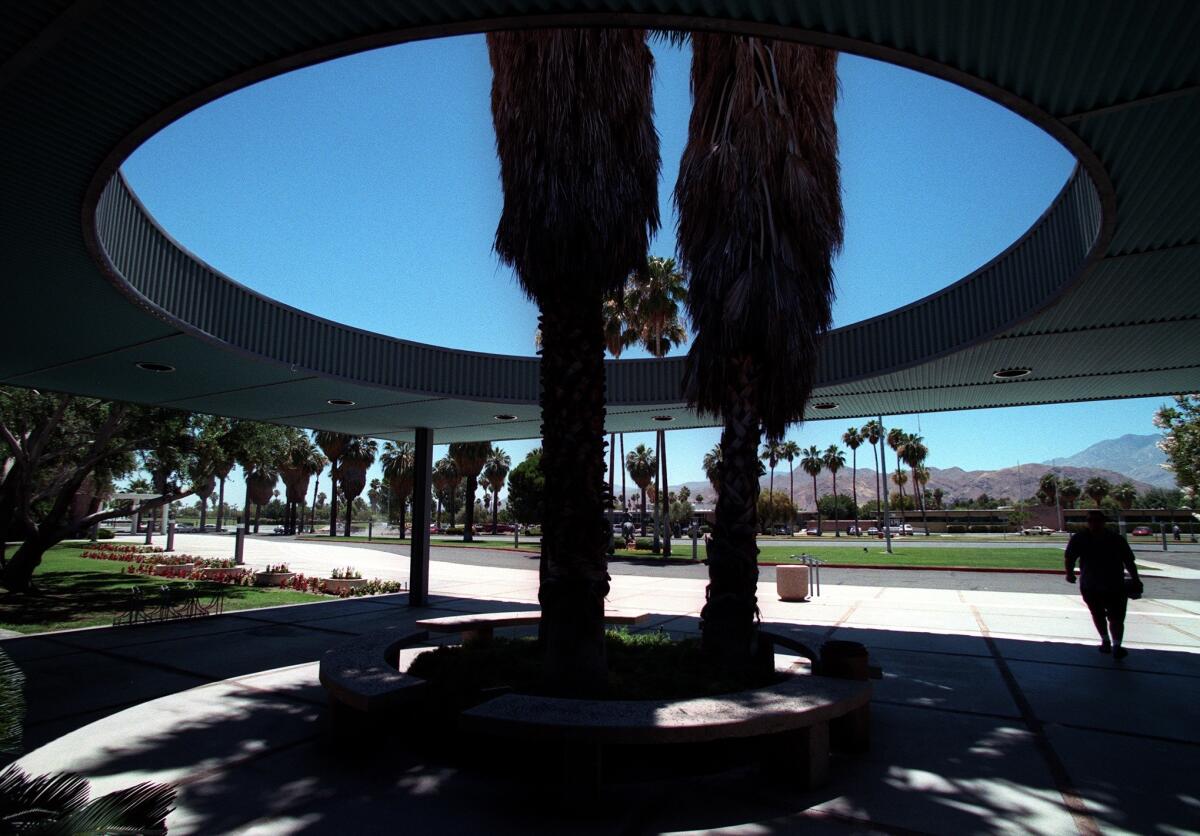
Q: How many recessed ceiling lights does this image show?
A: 6